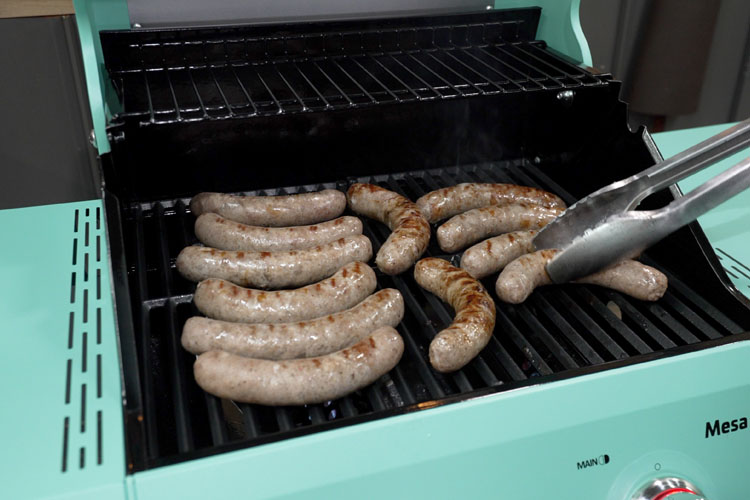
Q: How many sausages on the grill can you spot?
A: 12